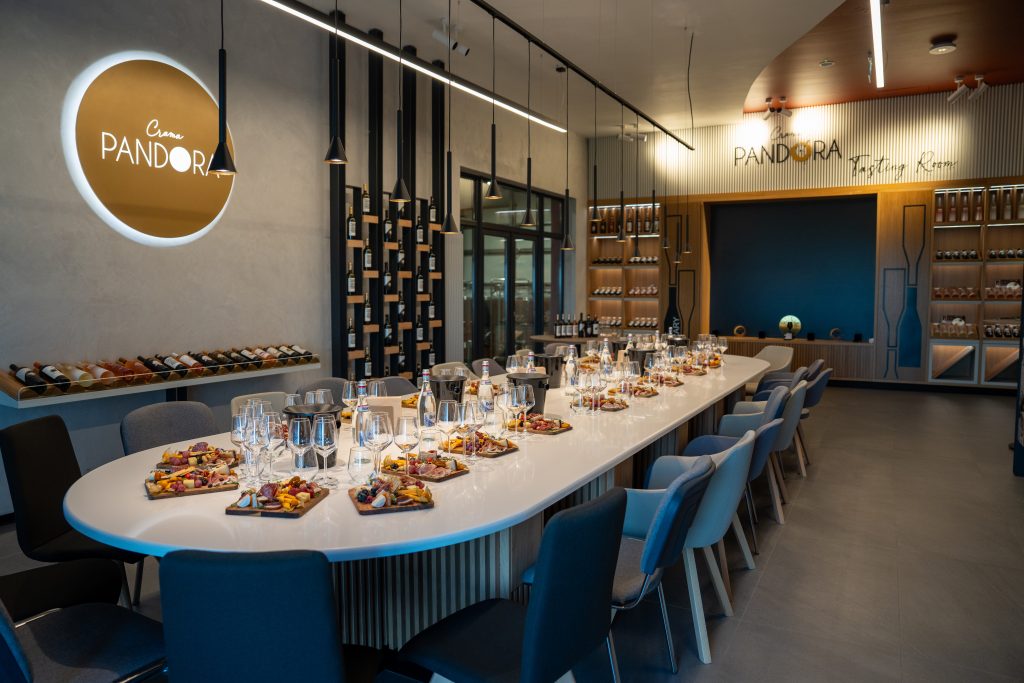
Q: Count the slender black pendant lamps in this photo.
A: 14